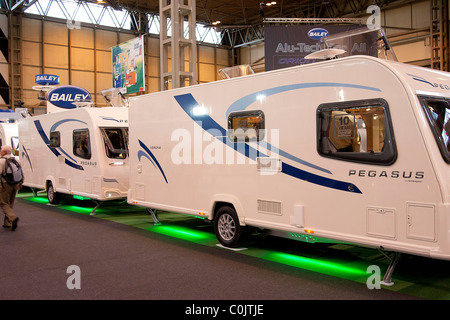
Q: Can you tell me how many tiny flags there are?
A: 0